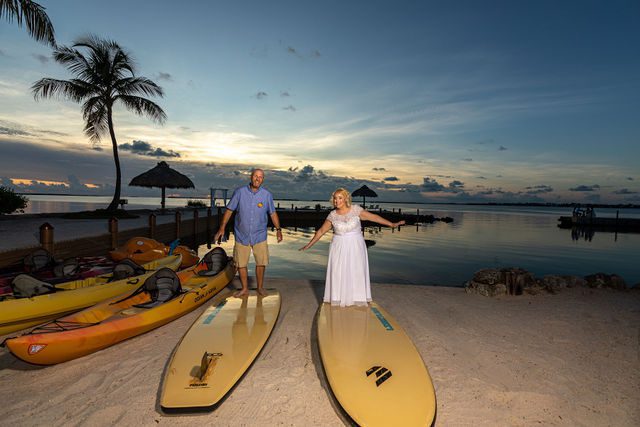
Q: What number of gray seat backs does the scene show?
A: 6